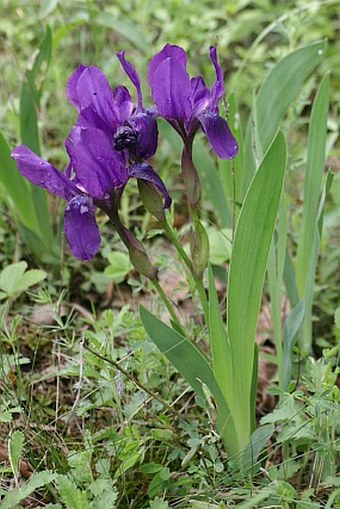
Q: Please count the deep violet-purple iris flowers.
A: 3